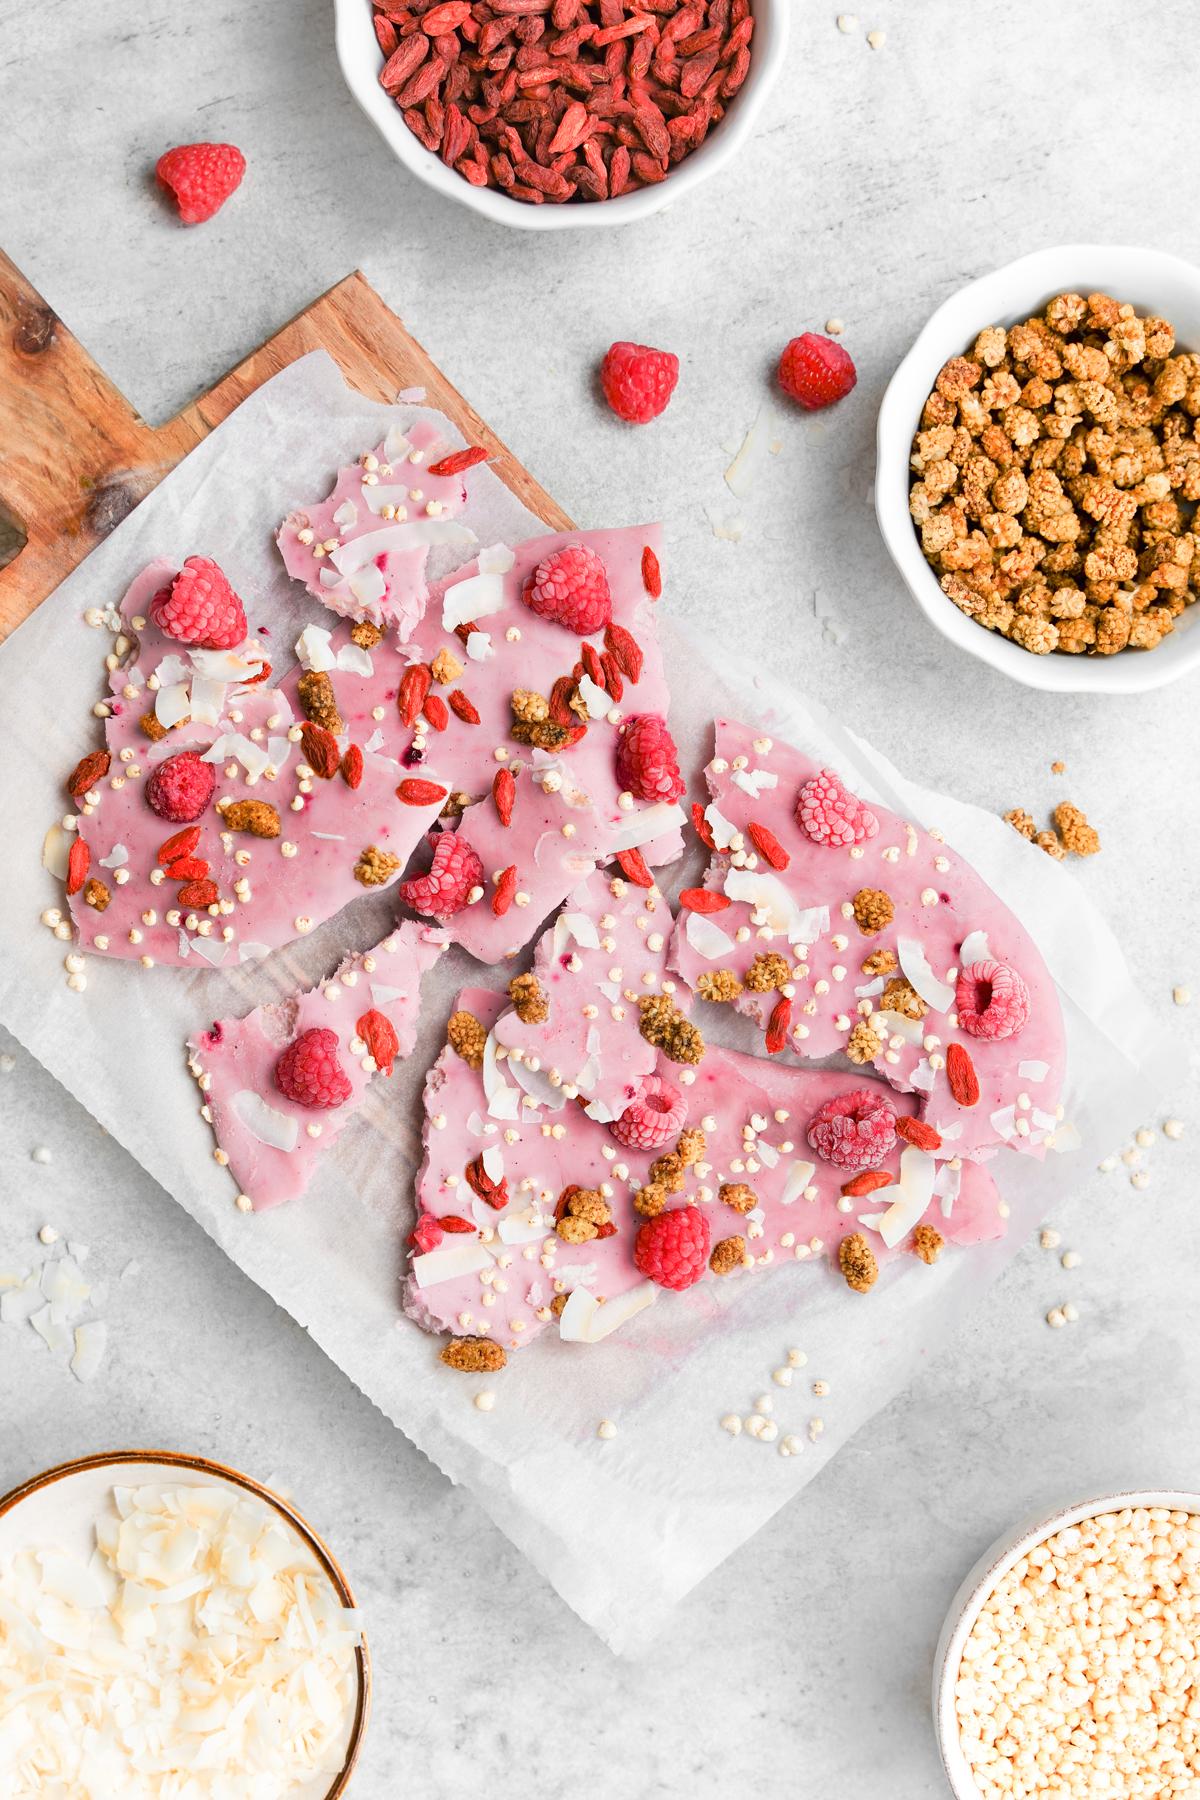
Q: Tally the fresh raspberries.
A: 14